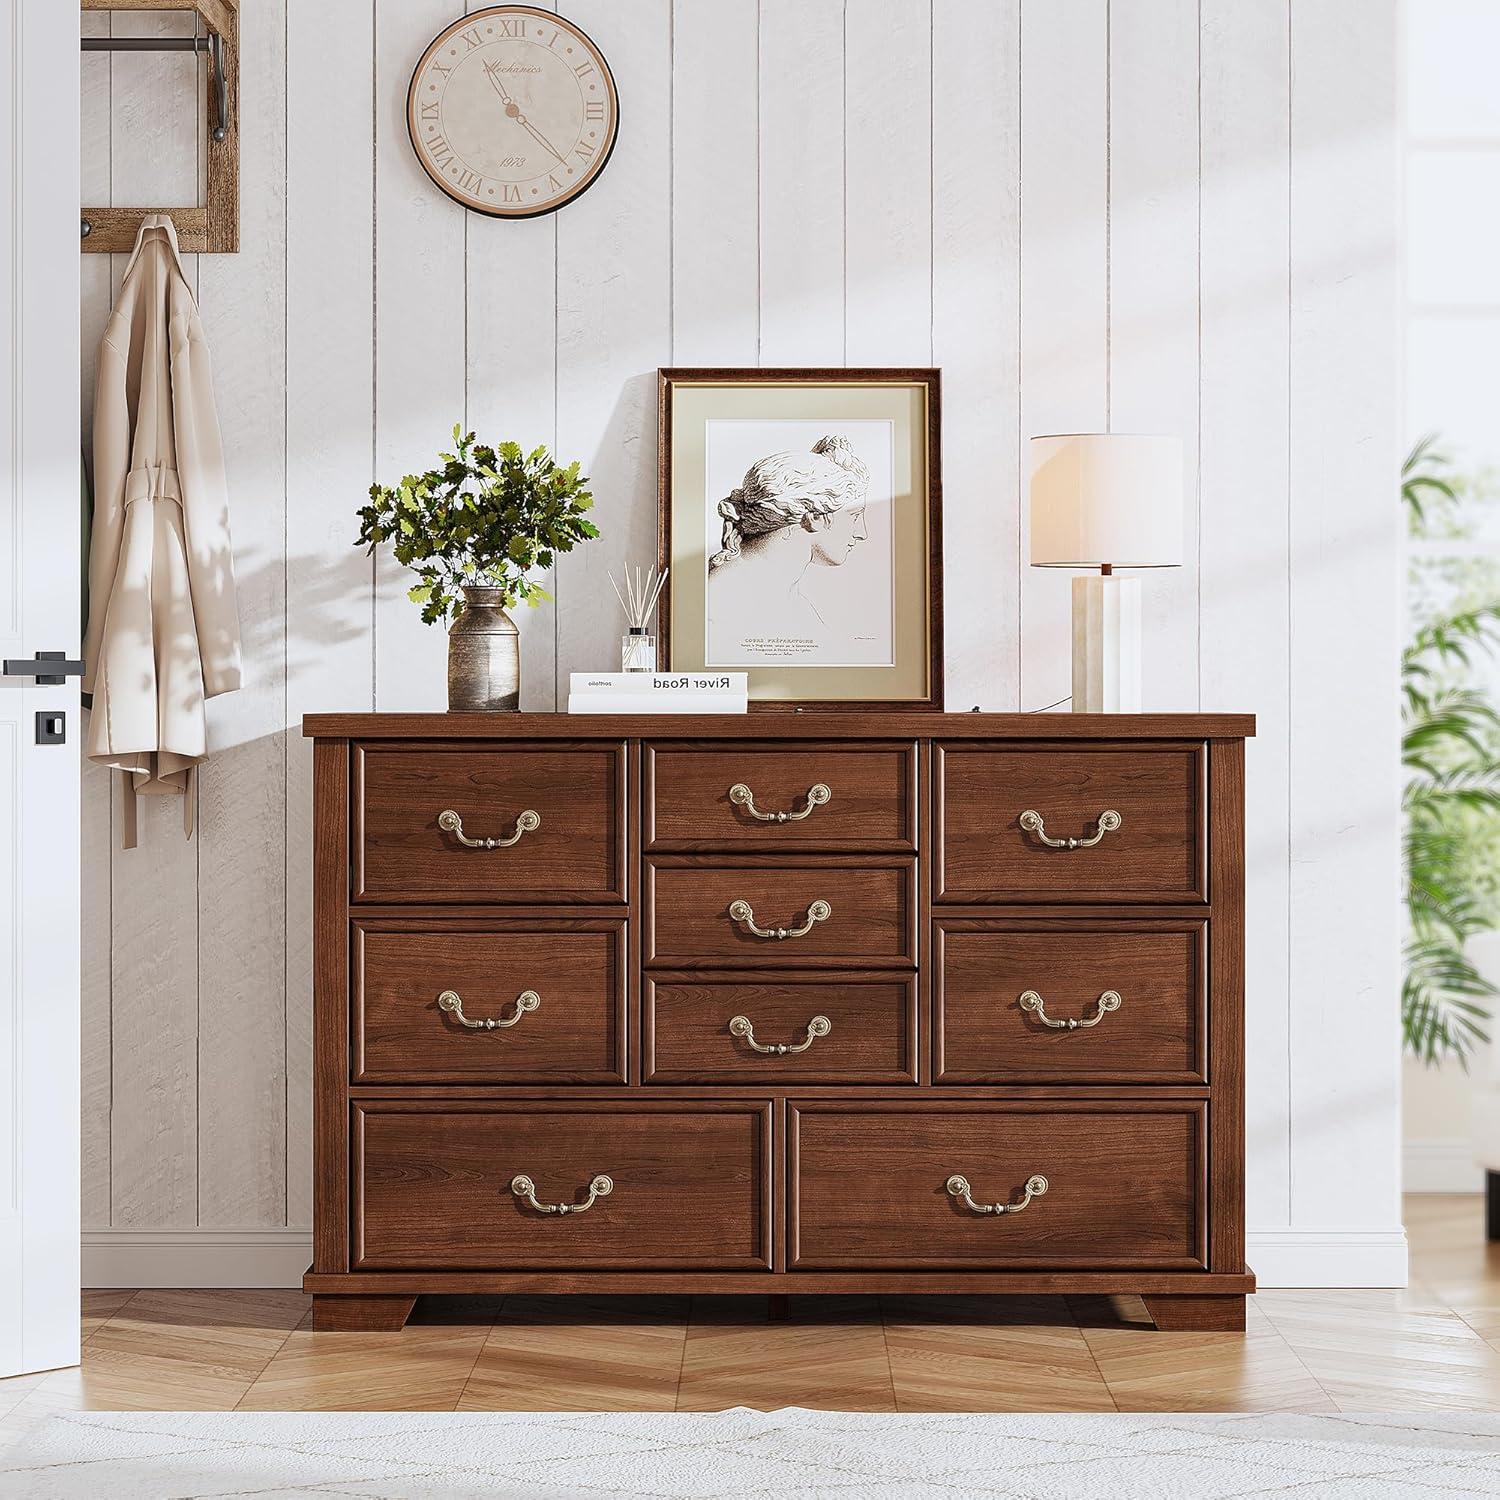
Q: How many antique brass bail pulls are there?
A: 9